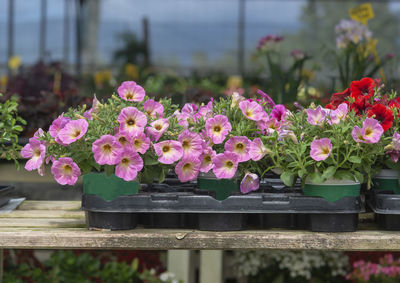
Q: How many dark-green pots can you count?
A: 4